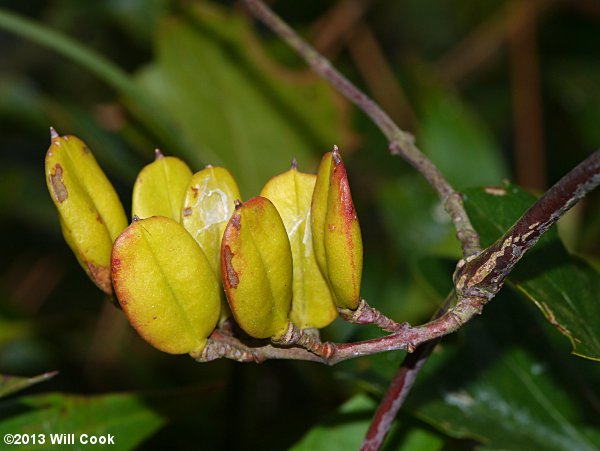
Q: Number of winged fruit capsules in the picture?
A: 7